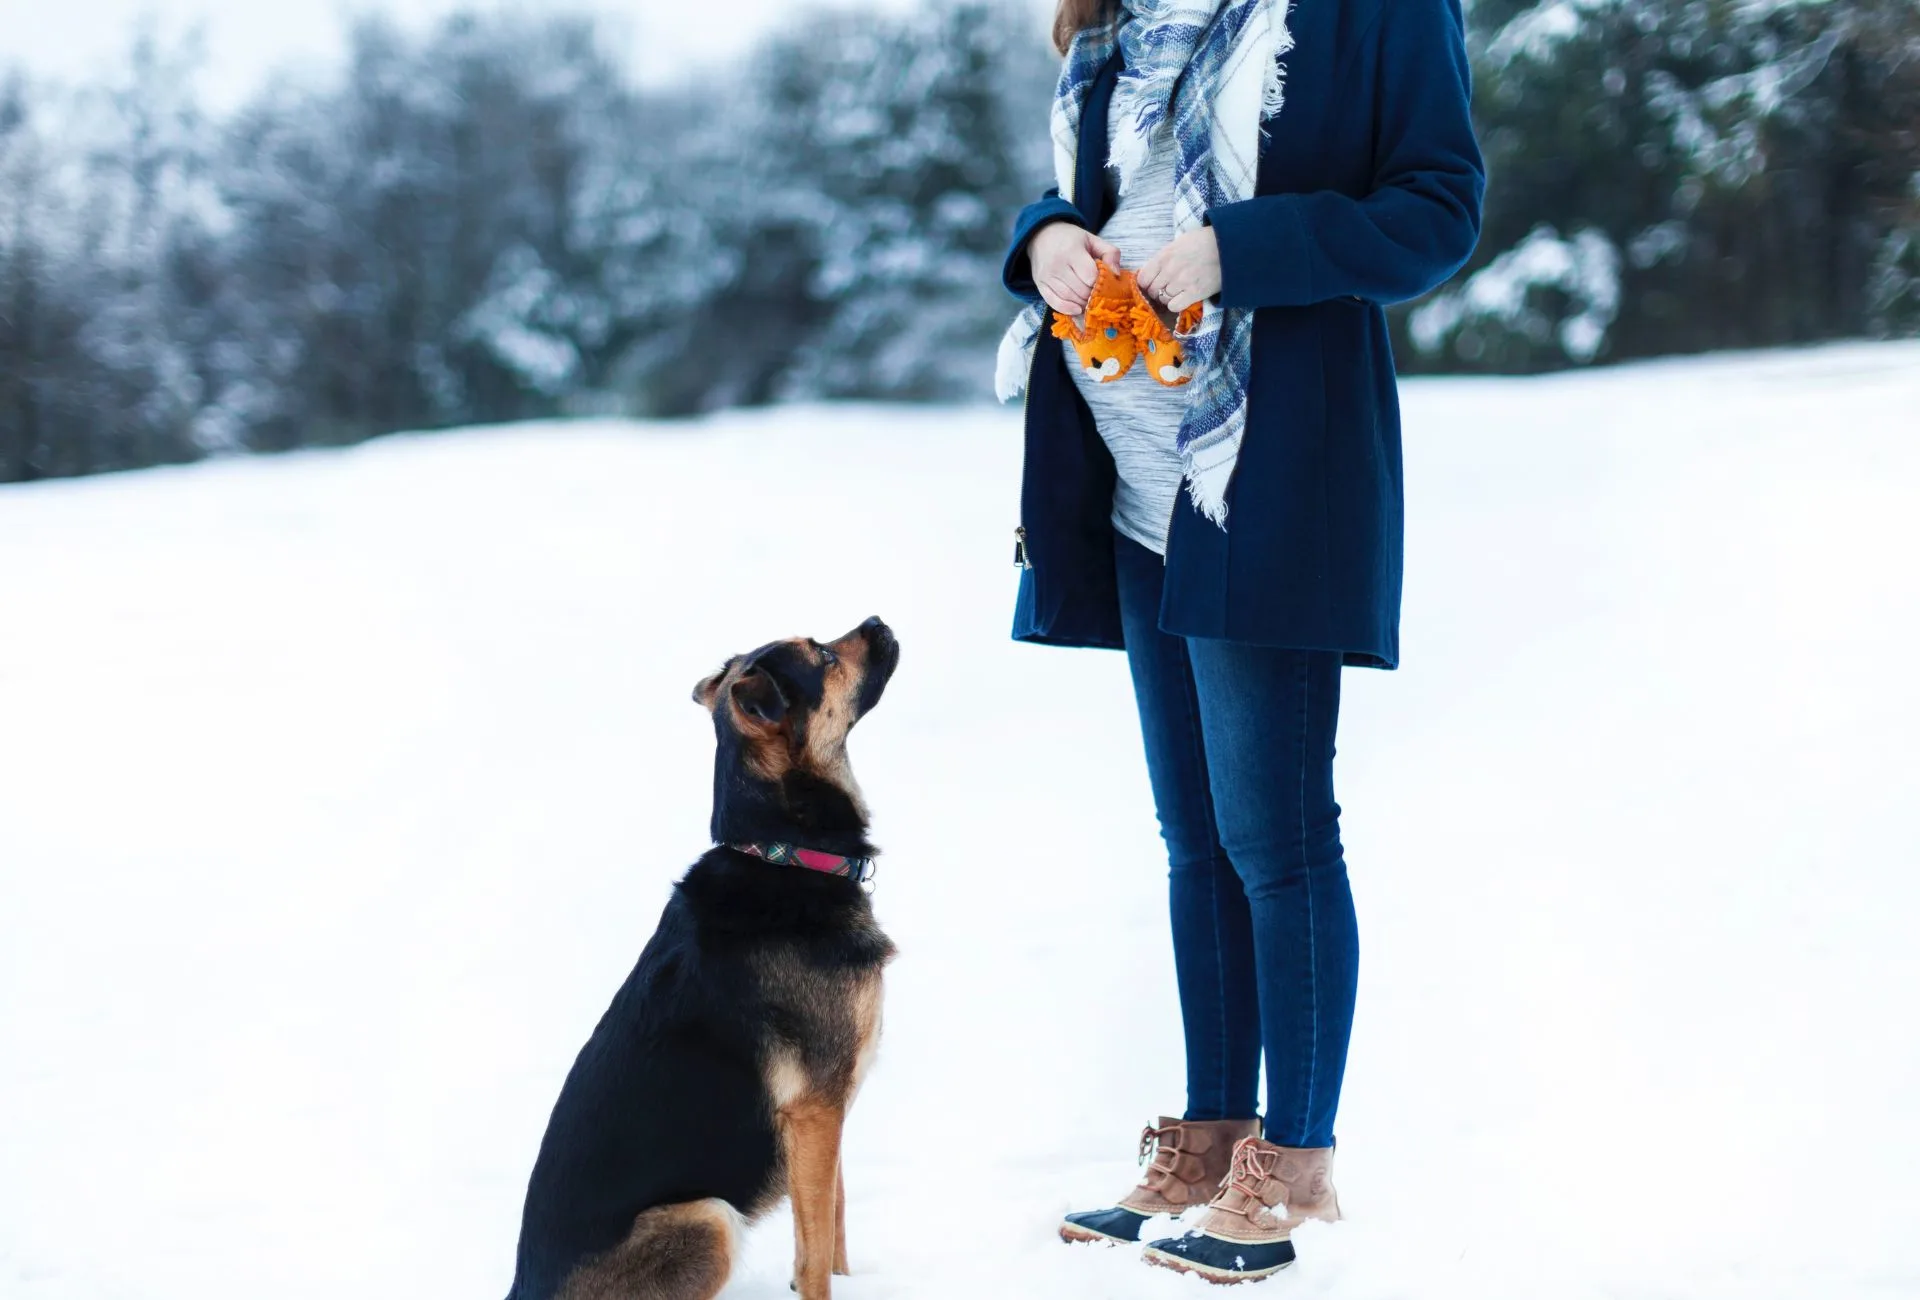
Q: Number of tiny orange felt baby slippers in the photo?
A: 2